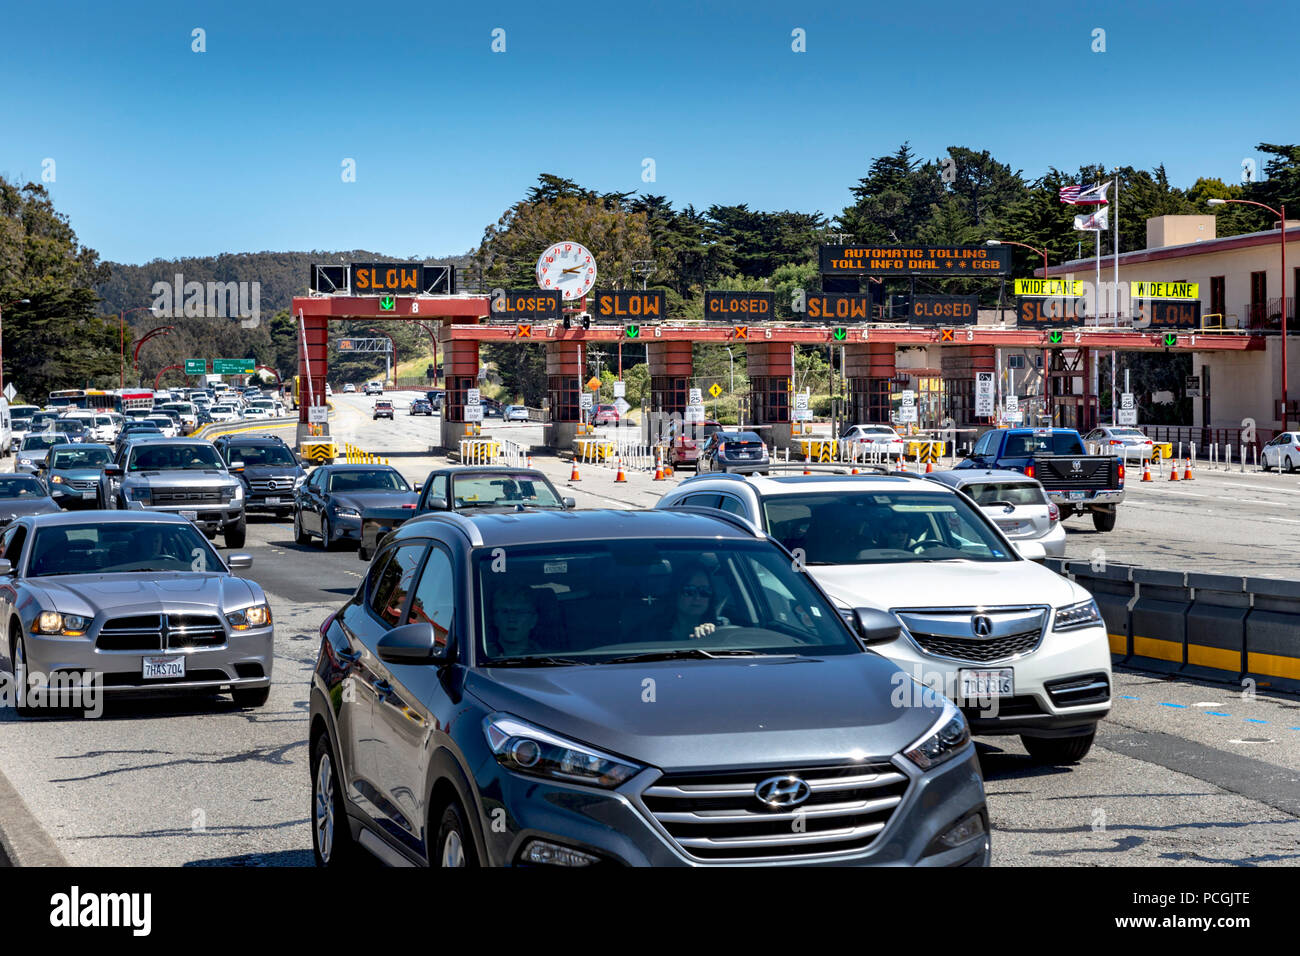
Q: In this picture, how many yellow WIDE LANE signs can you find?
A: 2